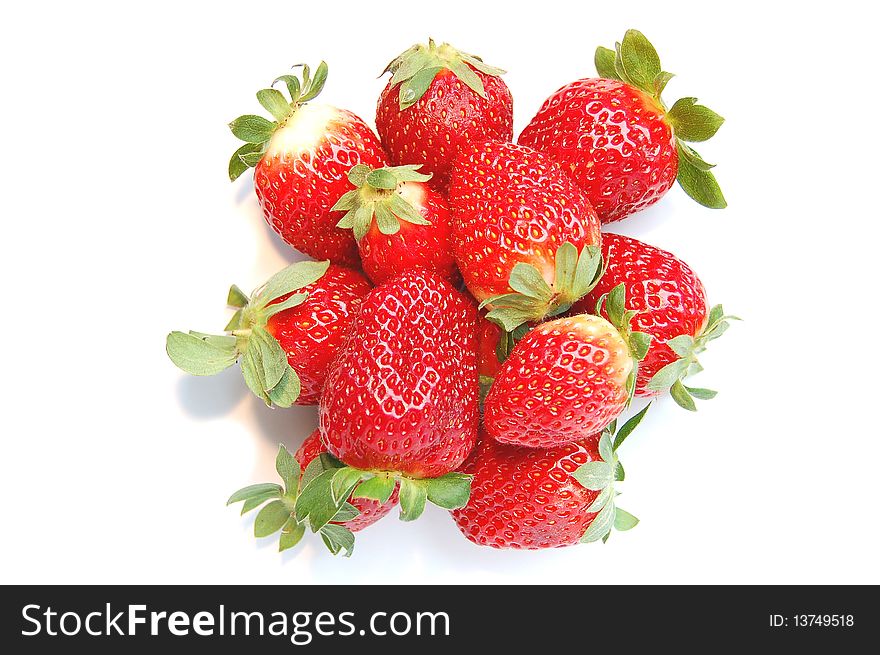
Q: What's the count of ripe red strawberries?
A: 11